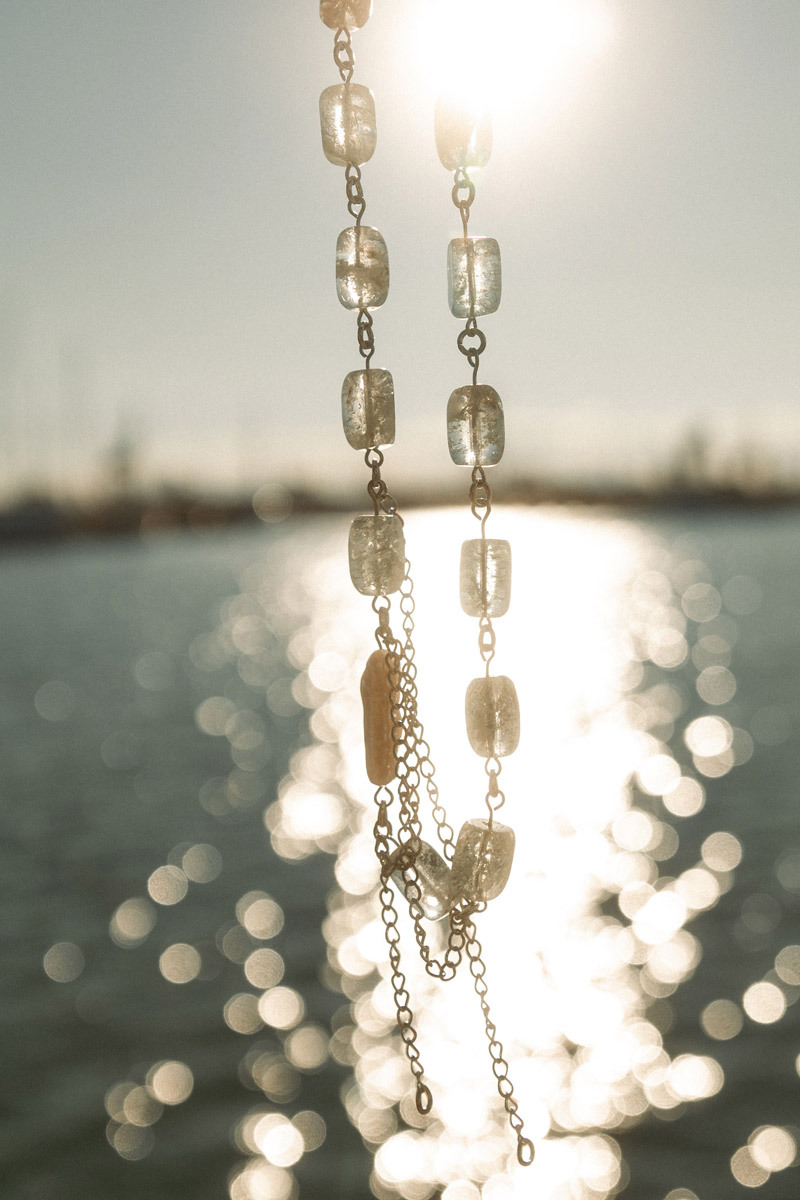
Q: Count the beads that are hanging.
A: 13